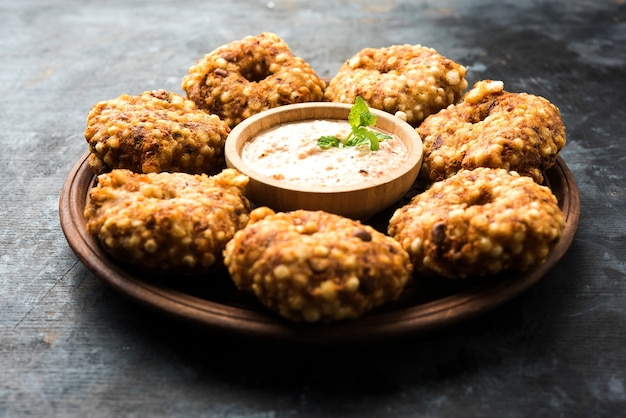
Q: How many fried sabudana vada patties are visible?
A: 7